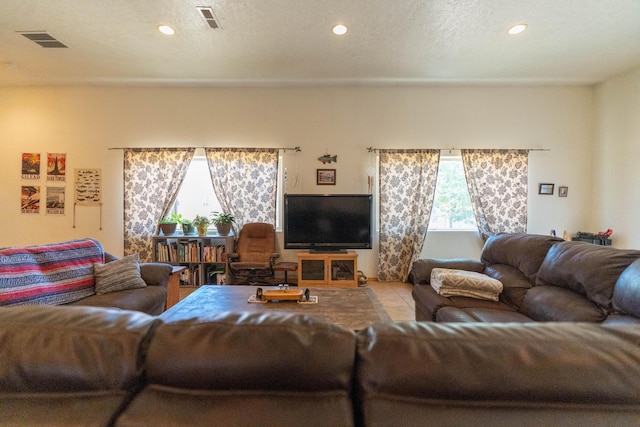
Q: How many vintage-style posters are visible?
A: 4